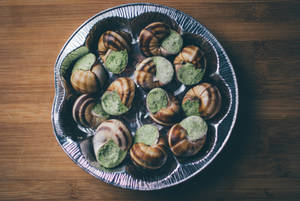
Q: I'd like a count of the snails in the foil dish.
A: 12